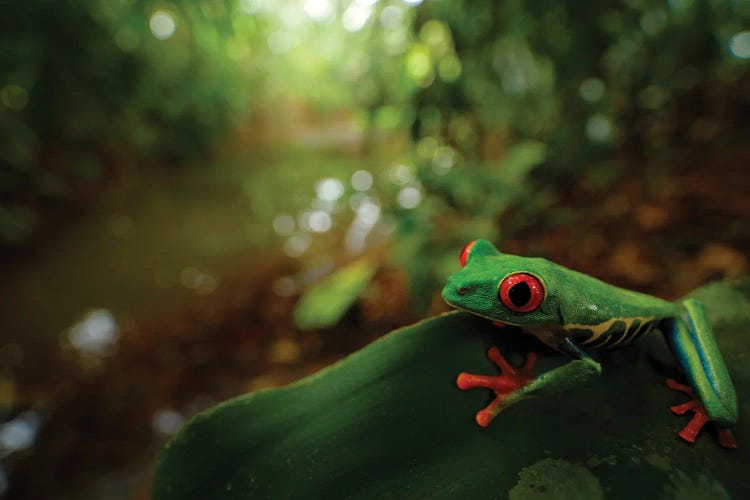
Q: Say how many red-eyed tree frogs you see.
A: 1